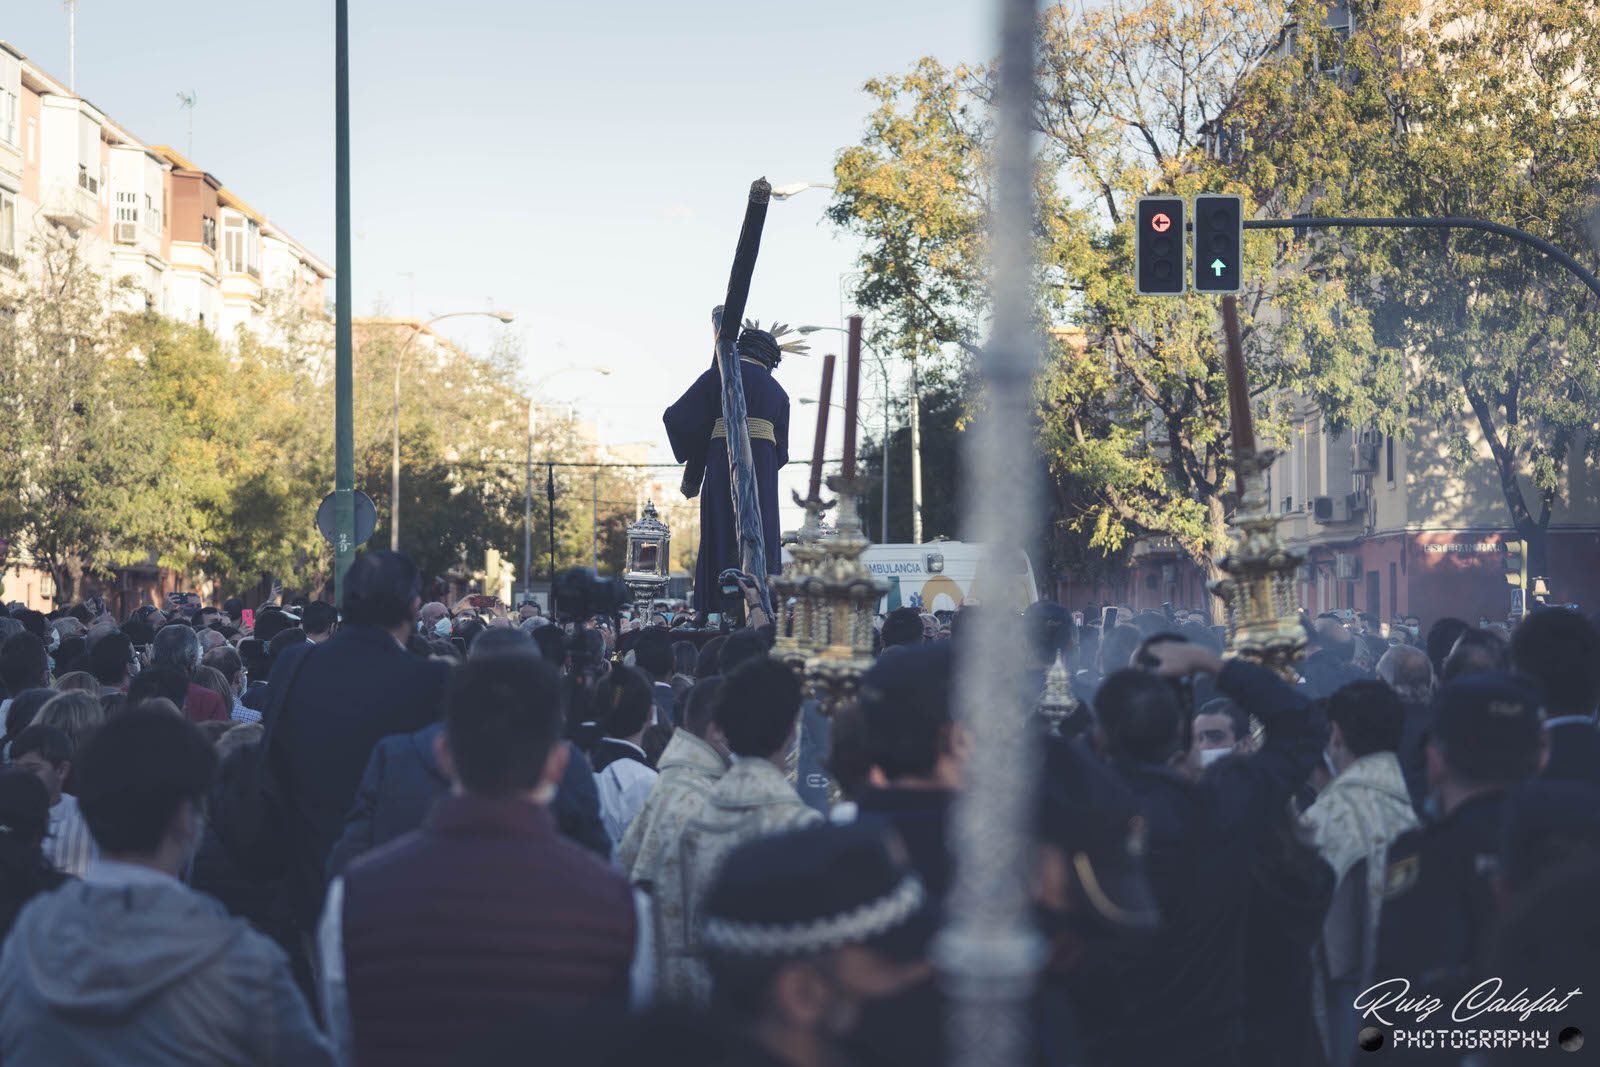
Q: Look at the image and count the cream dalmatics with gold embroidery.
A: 3